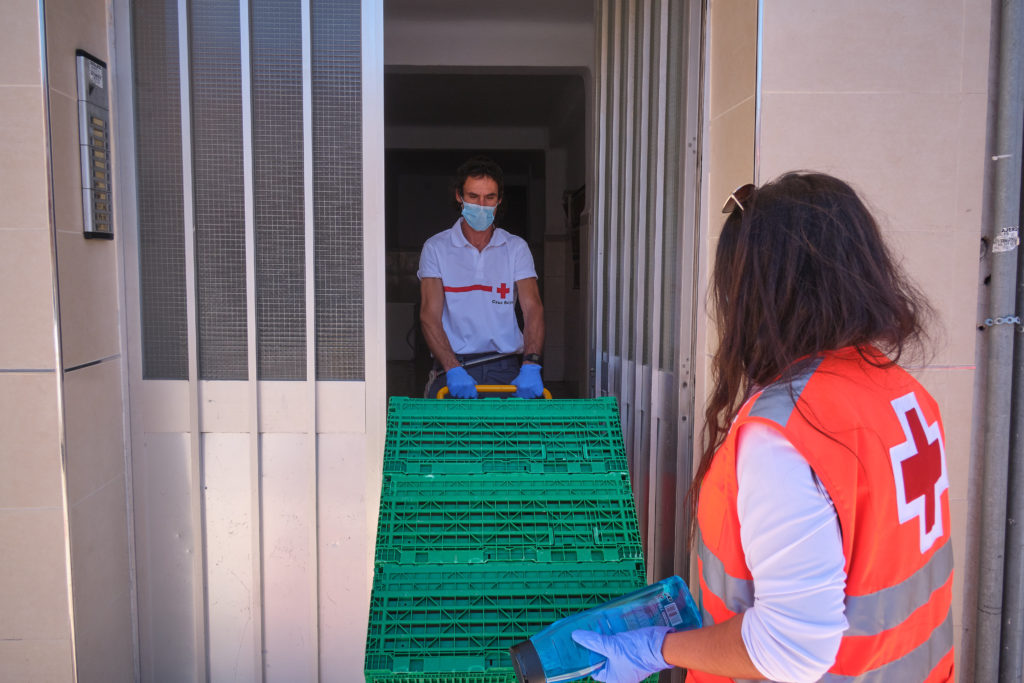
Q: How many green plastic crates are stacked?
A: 3